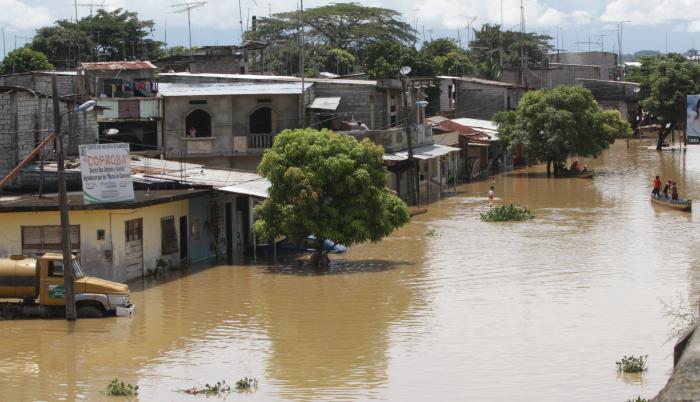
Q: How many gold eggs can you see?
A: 0